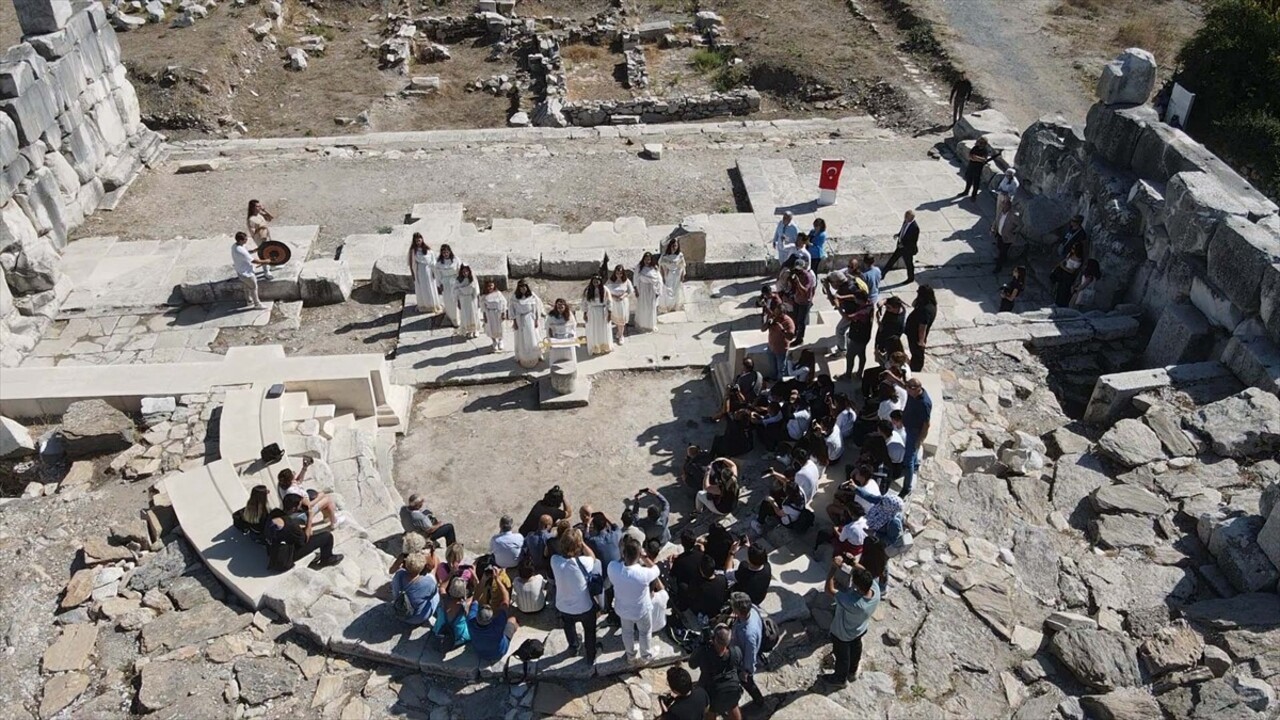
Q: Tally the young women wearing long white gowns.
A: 10